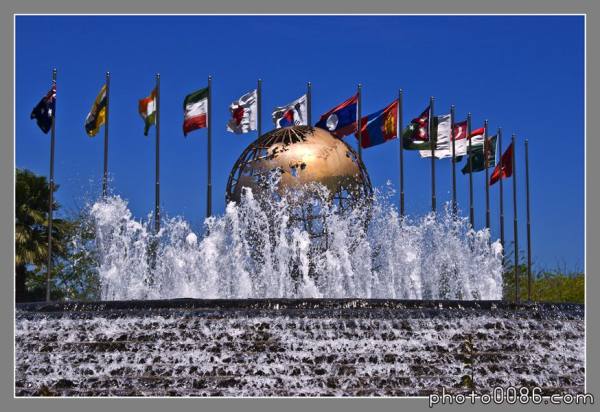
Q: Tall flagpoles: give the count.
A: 15